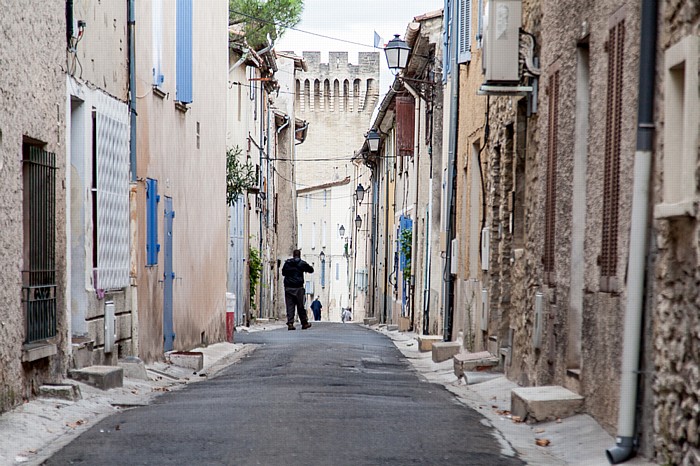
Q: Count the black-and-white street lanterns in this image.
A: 6